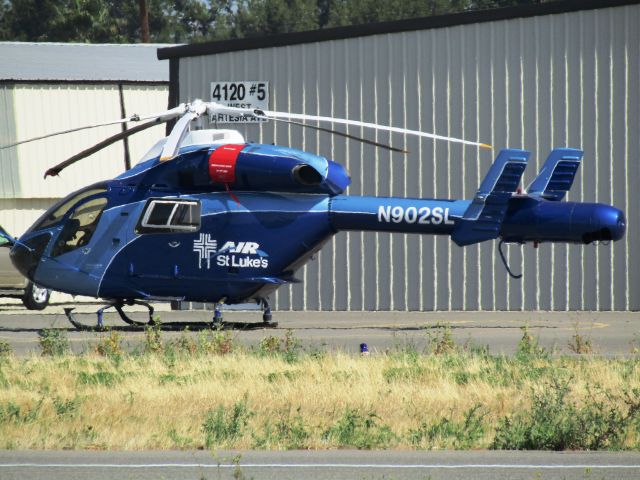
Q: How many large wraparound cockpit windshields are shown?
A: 1